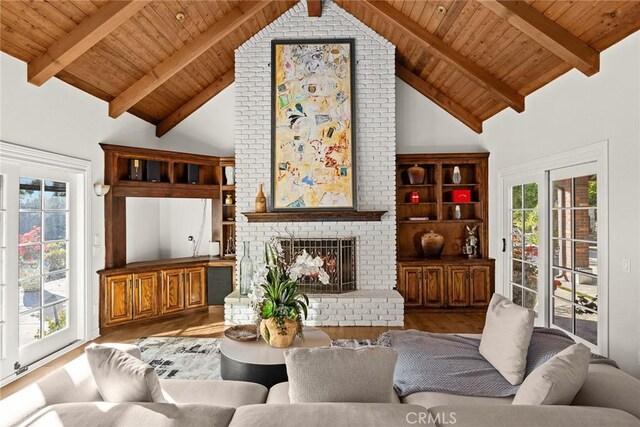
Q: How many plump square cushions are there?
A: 4